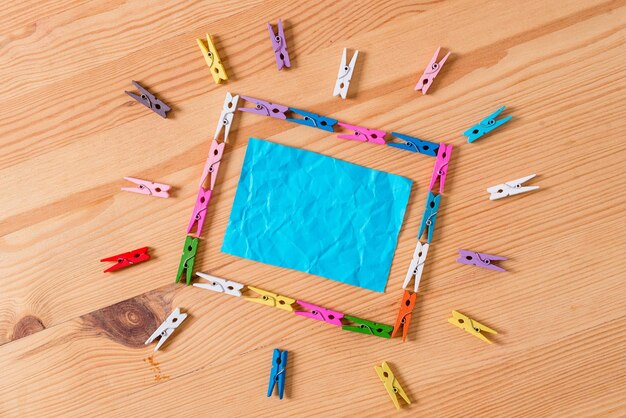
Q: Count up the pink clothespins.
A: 7